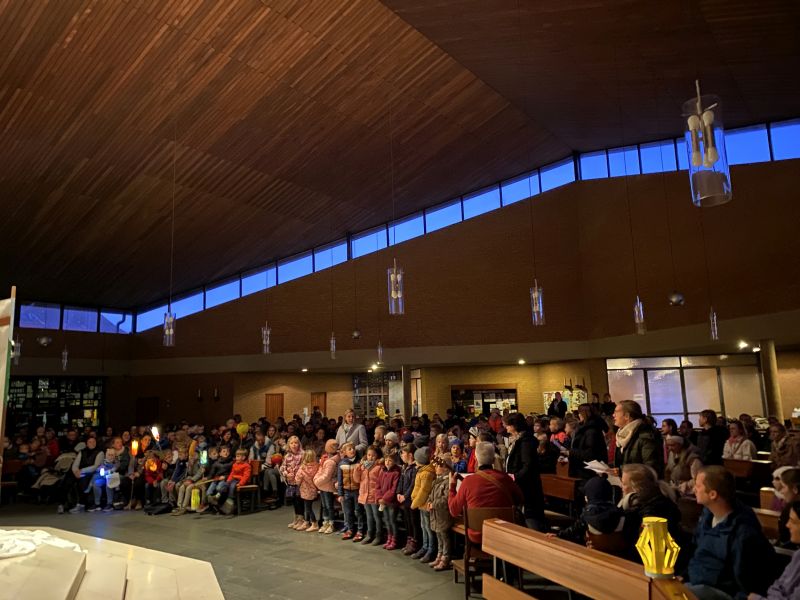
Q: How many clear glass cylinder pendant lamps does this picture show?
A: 11